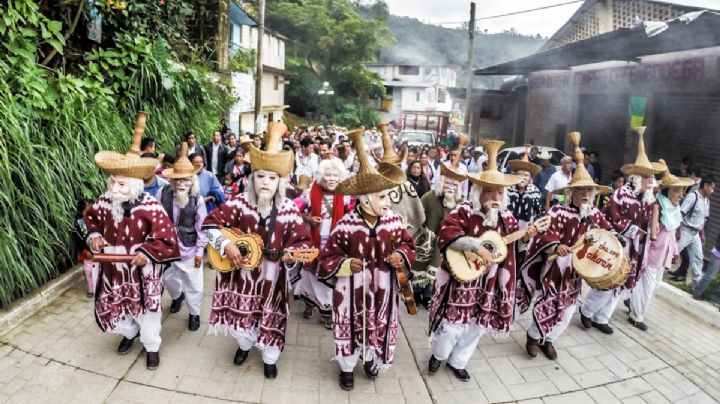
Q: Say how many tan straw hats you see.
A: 11